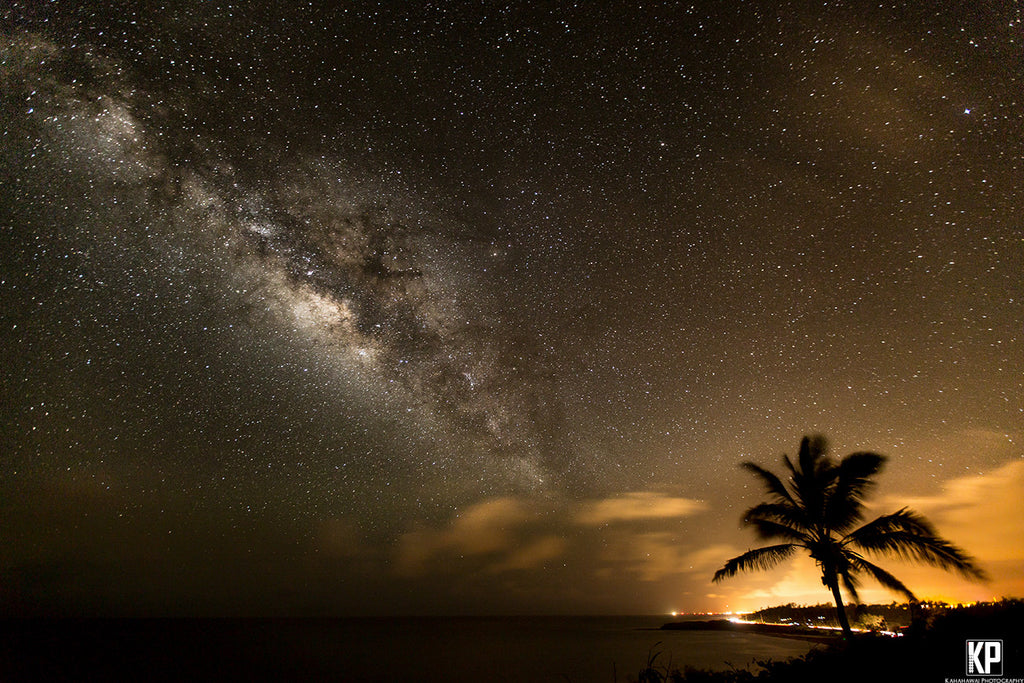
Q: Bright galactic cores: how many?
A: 1